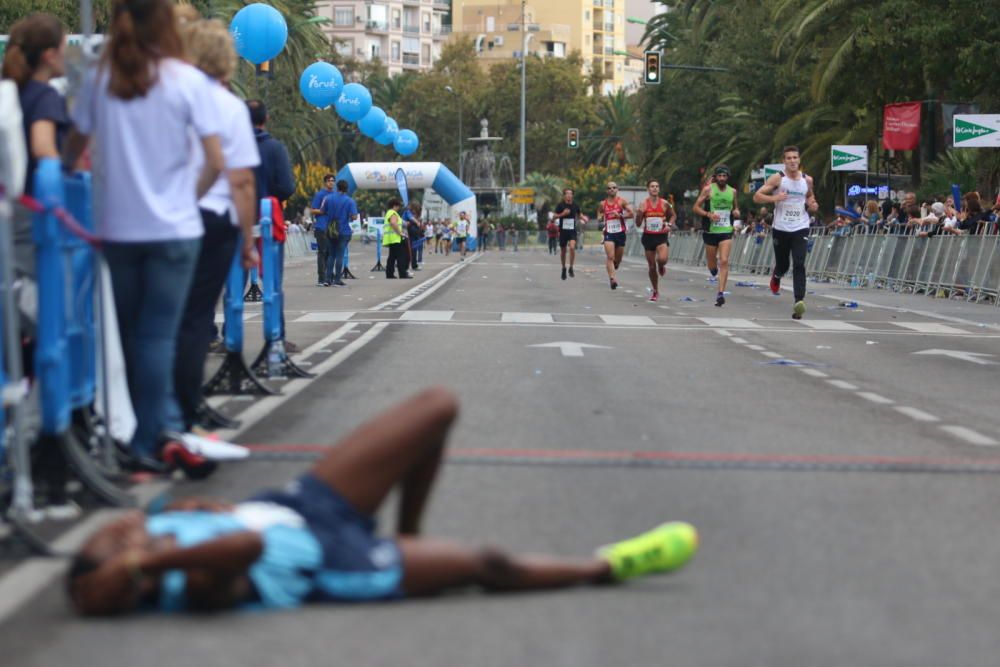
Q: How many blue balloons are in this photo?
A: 6